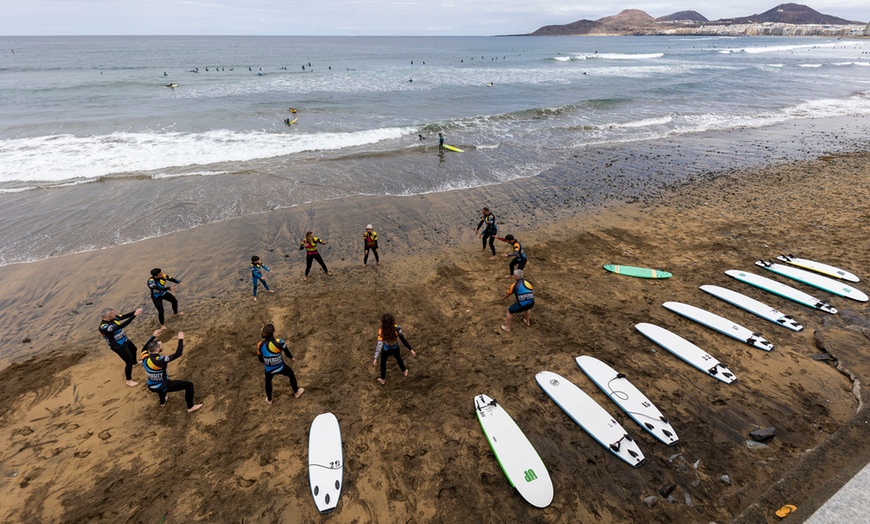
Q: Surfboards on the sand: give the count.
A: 11